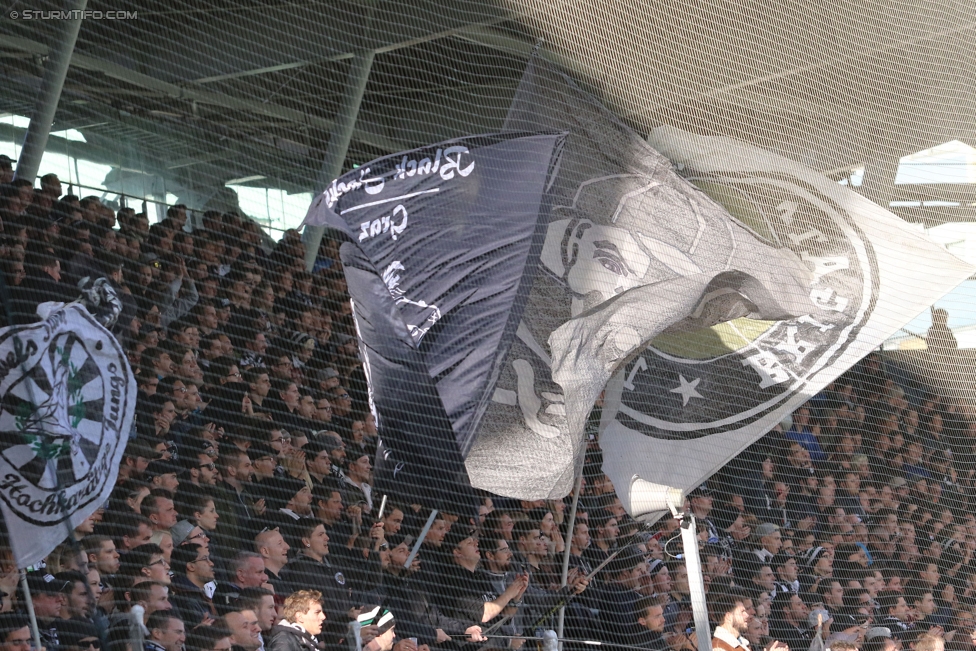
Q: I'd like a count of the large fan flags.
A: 4